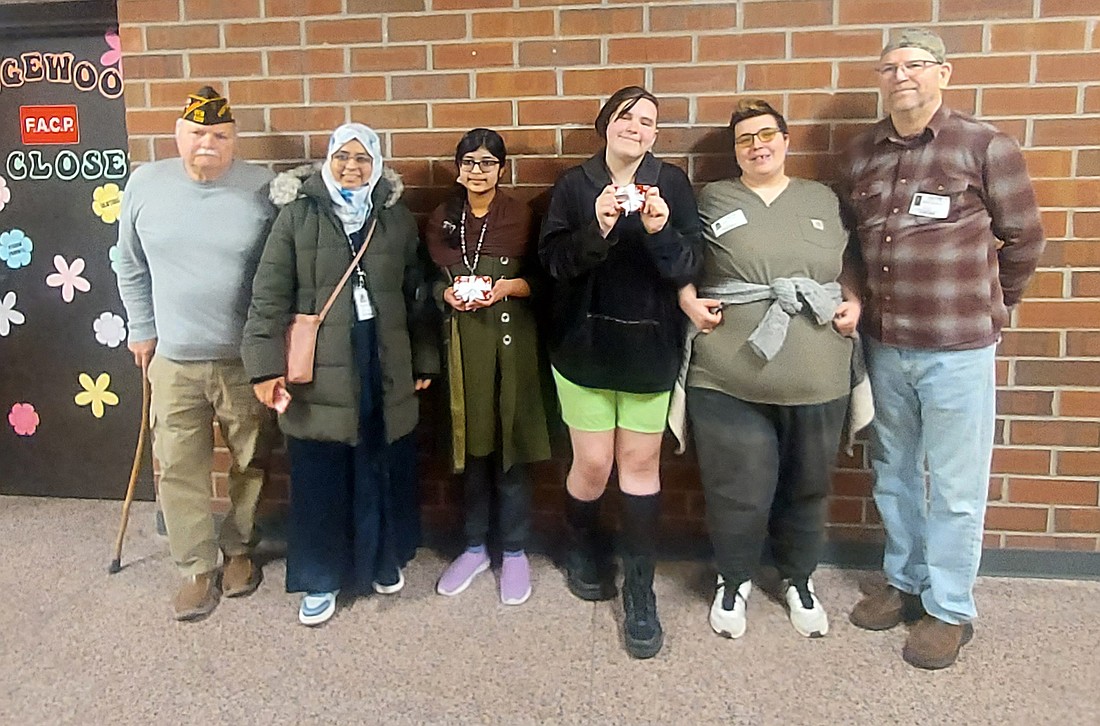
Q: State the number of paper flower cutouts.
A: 10